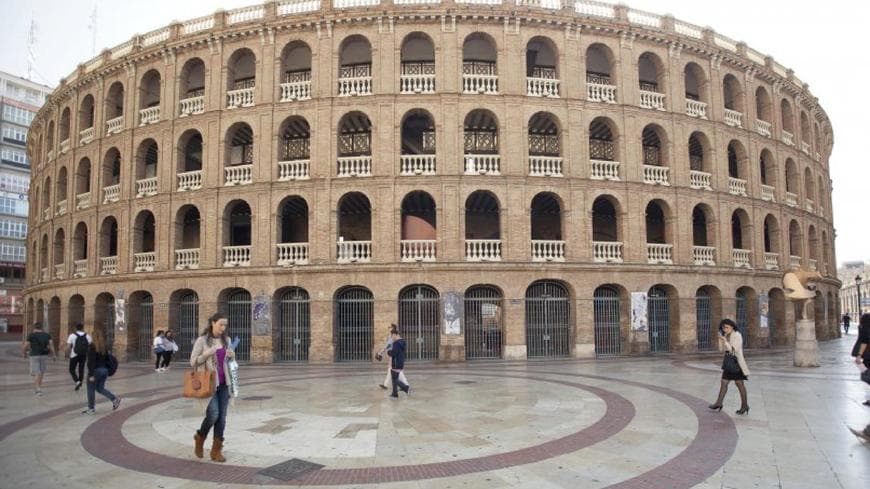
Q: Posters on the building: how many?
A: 5